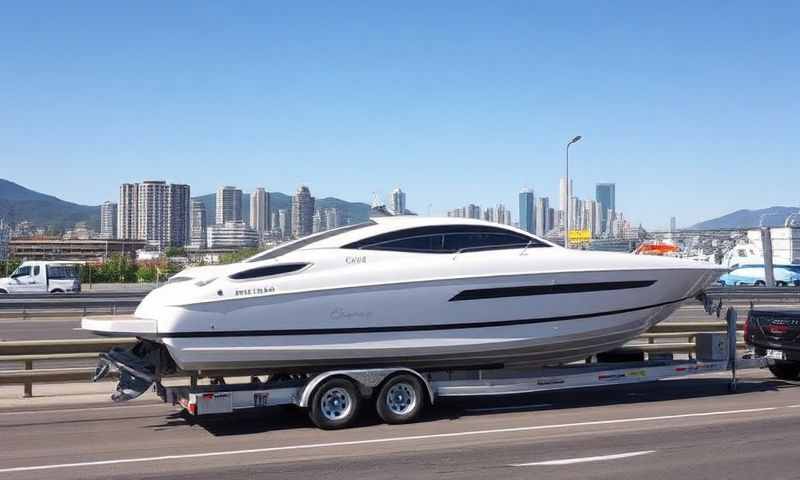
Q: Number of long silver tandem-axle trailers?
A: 1